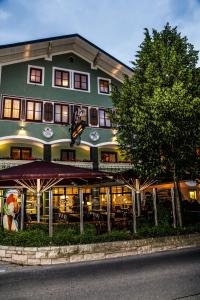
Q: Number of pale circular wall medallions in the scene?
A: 2